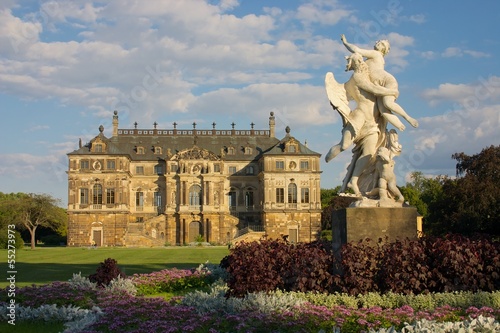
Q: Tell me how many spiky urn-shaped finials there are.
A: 7